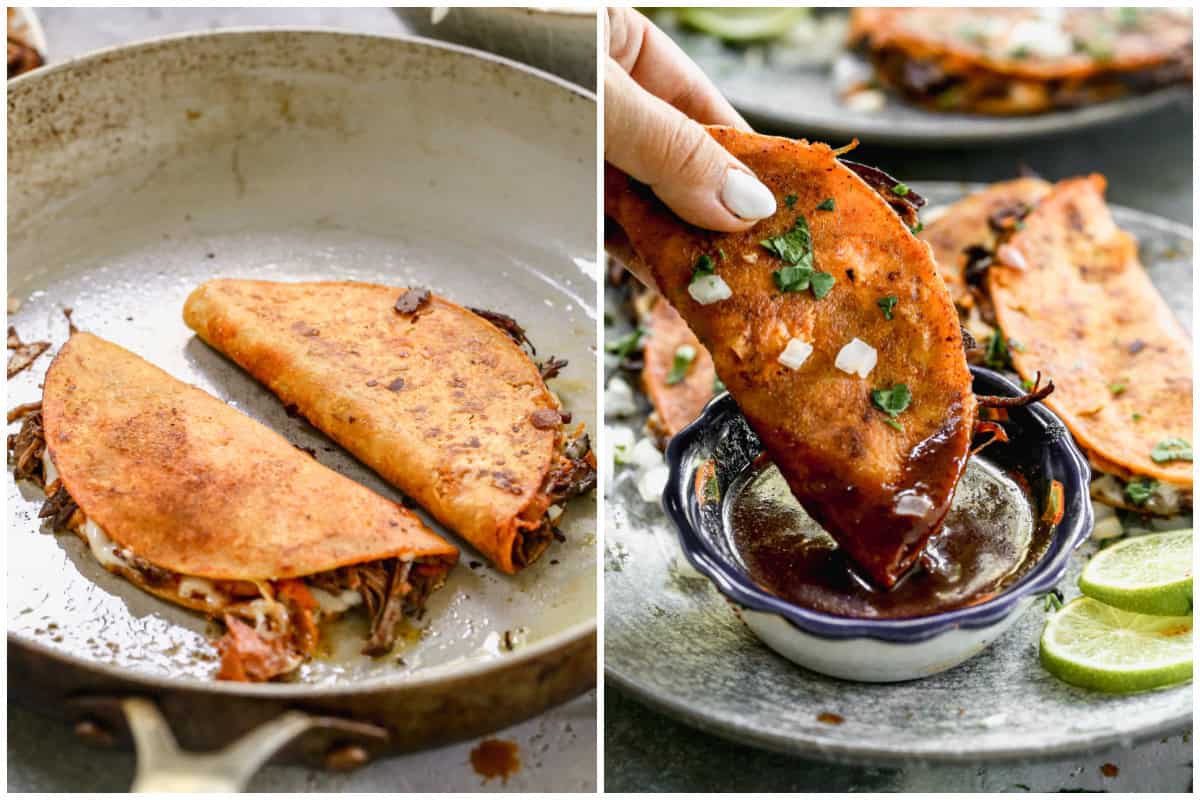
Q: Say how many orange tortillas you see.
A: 7